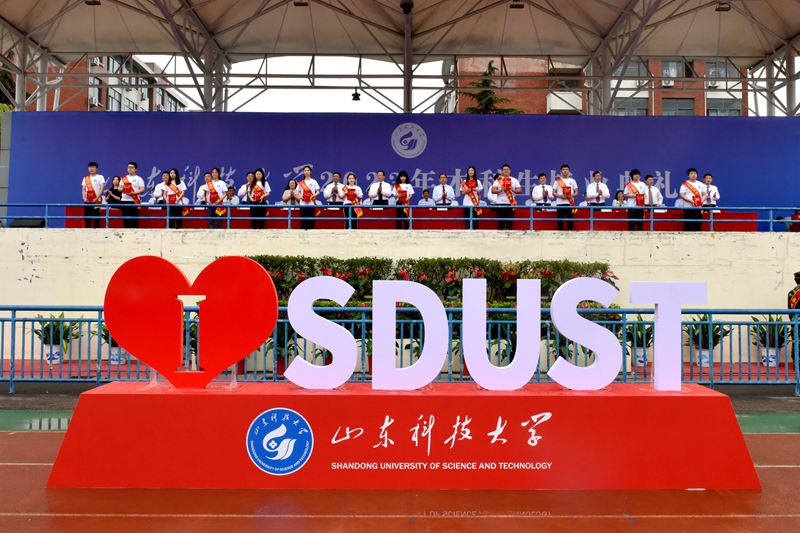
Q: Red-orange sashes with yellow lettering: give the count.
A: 13